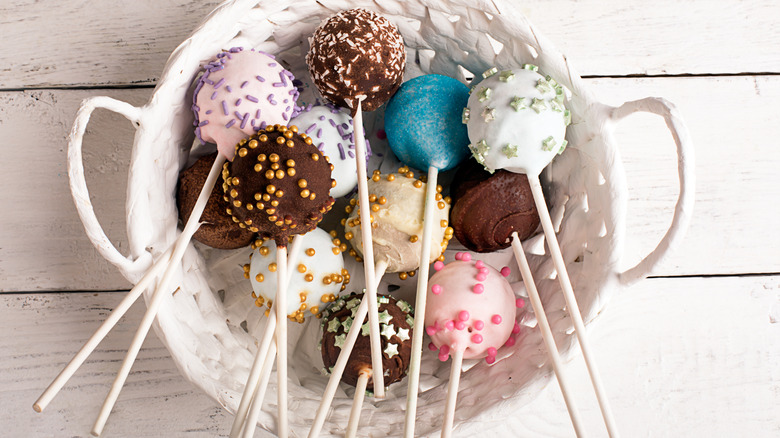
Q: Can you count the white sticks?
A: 12